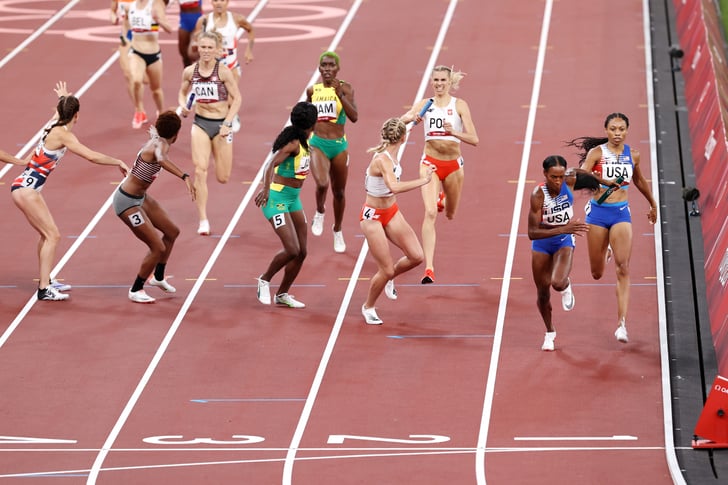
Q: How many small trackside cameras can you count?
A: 2